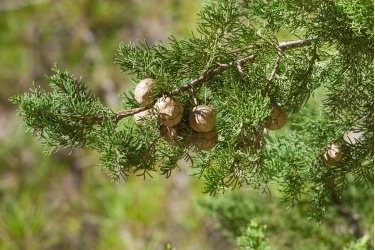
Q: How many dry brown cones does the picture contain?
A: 8